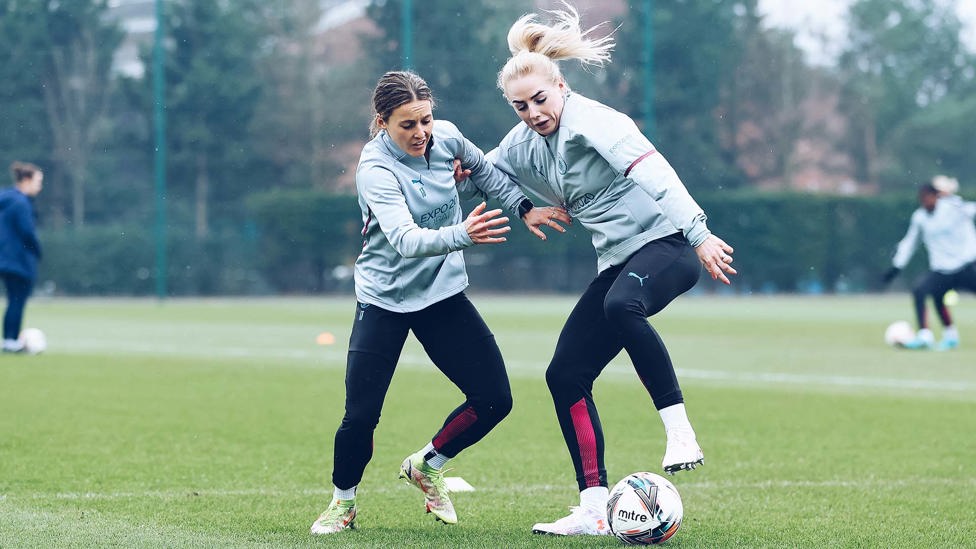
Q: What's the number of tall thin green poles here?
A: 3